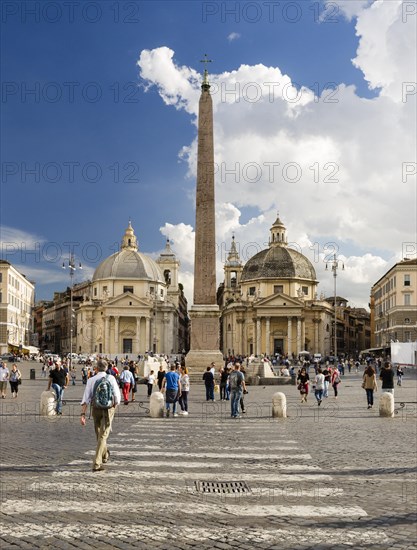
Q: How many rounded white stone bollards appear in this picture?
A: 4